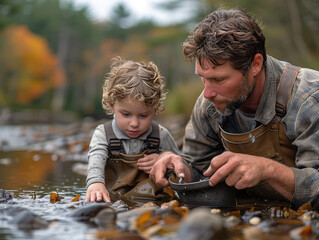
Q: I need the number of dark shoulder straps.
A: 3